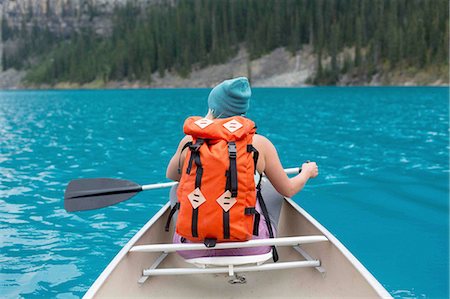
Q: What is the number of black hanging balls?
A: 0